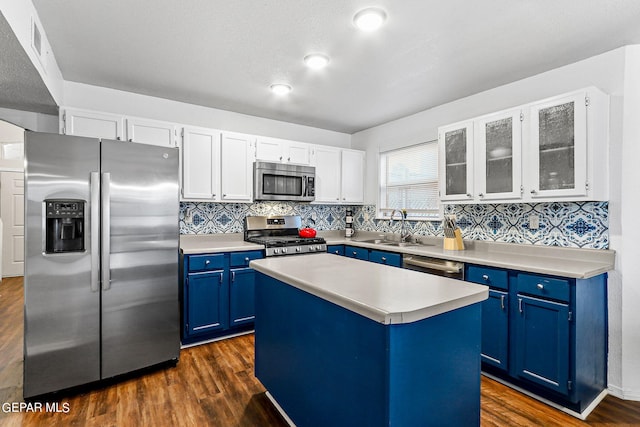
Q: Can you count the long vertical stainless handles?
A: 2